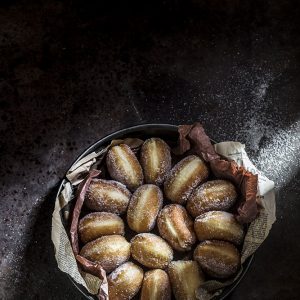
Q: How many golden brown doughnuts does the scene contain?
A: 15